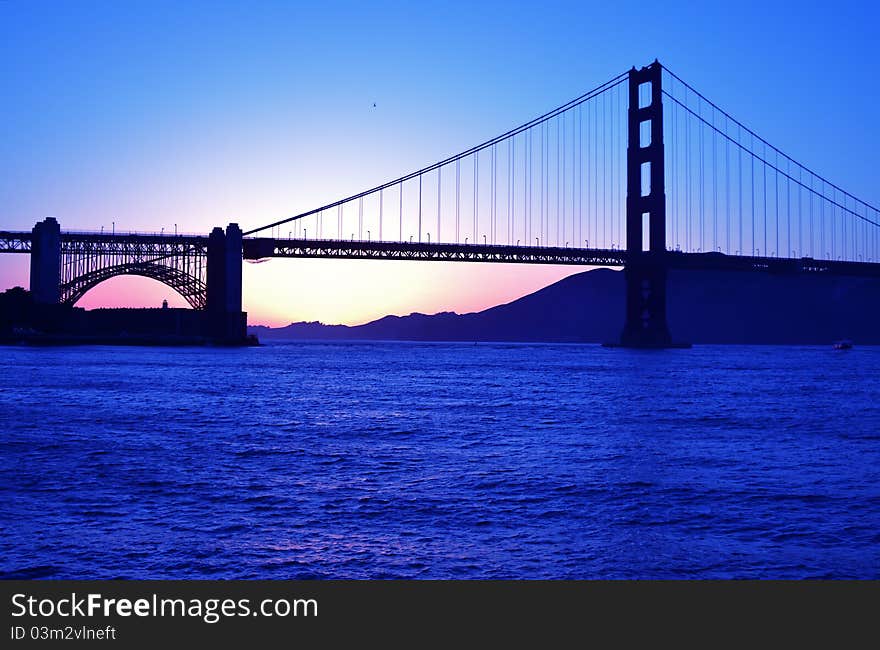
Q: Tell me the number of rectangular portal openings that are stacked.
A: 4